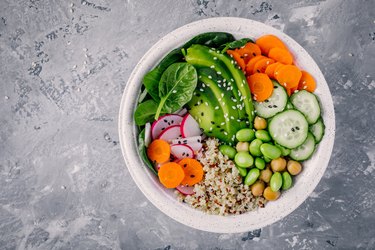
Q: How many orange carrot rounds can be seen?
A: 13